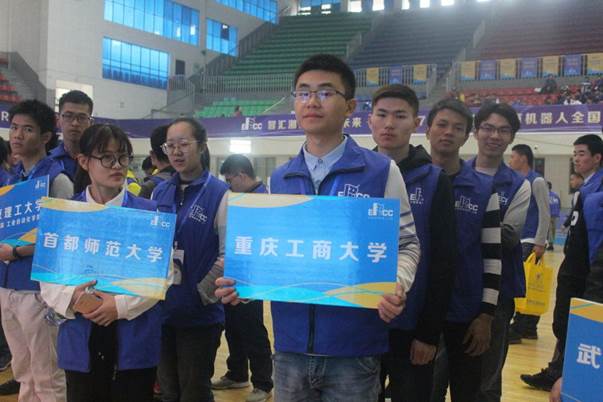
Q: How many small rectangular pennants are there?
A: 10